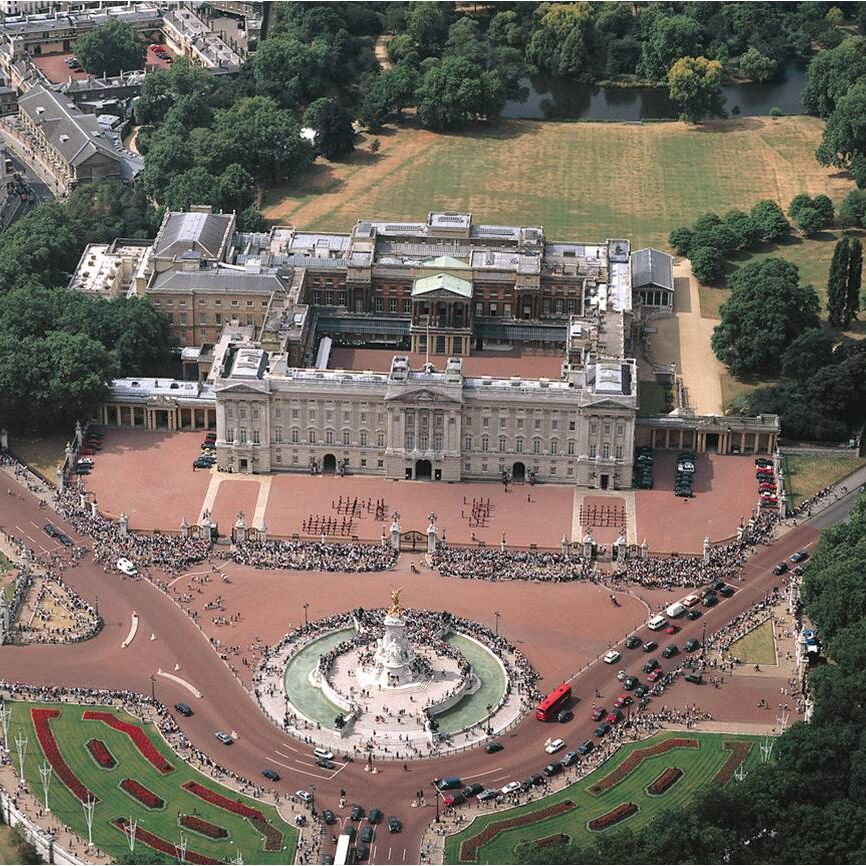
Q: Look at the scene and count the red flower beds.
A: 13